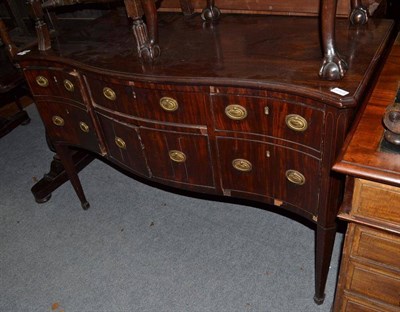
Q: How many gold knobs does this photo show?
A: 12